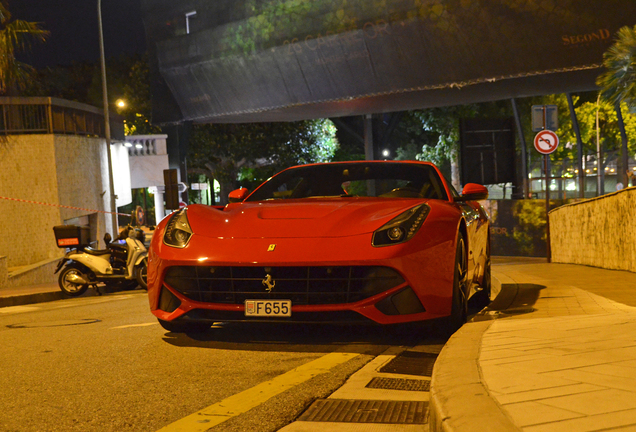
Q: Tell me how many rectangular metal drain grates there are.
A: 3